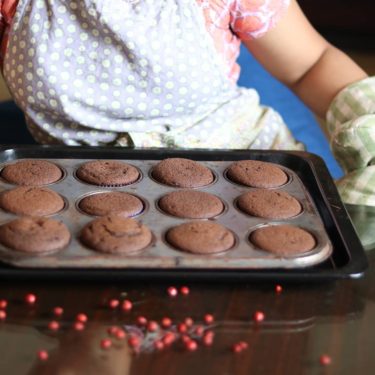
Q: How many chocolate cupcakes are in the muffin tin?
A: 12